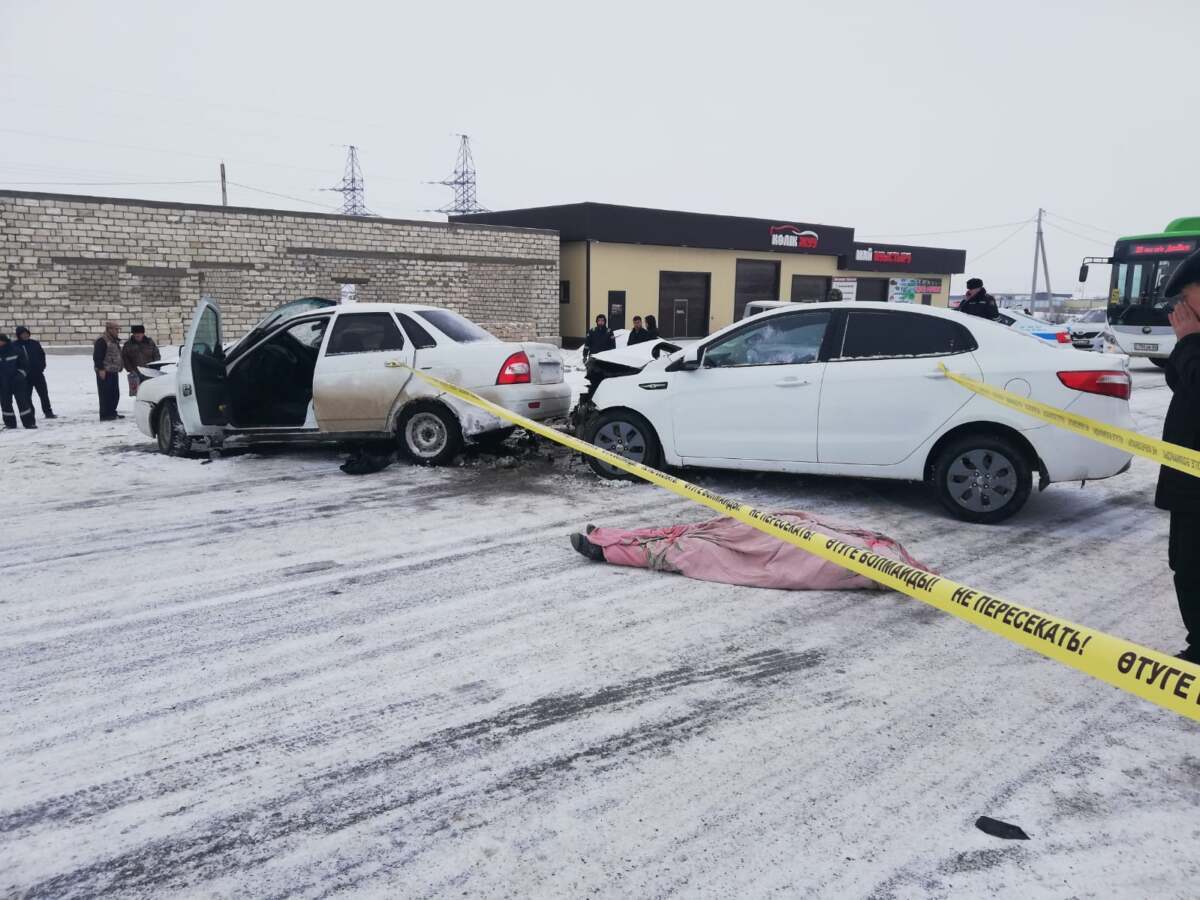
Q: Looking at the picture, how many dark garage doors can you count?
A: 4